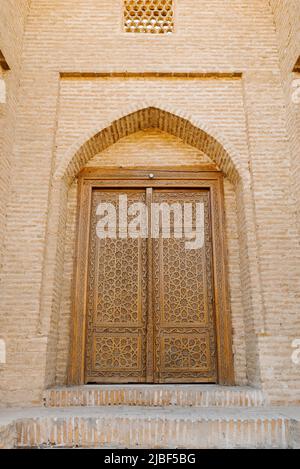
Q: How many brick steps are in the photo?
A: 2